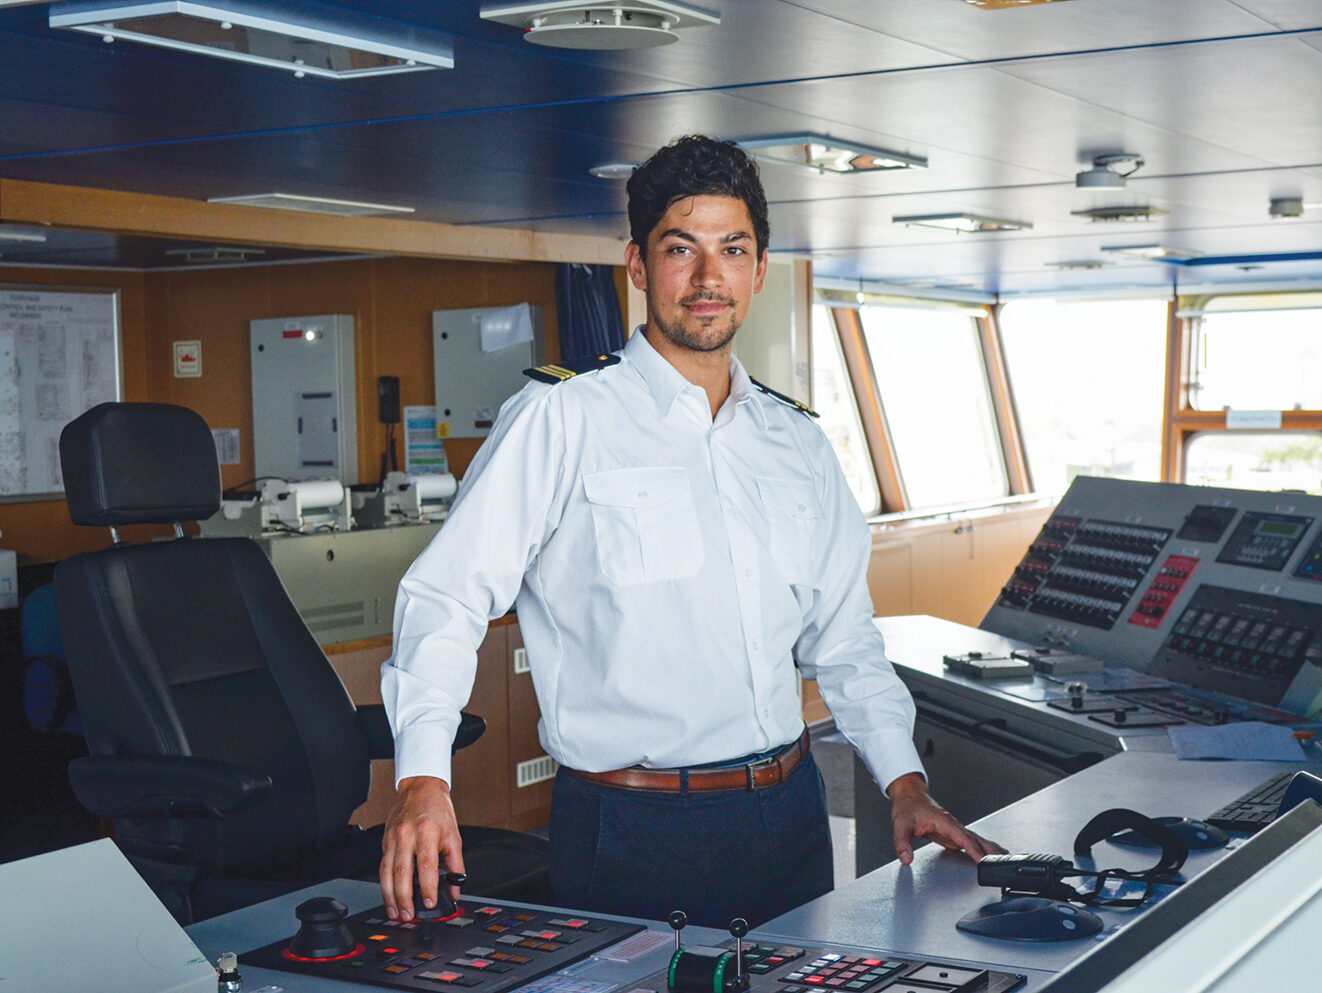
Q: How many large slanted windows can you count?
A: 3